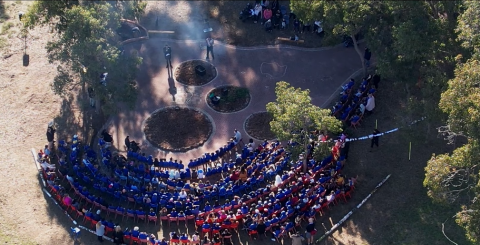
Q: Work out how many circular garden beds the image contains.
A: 4